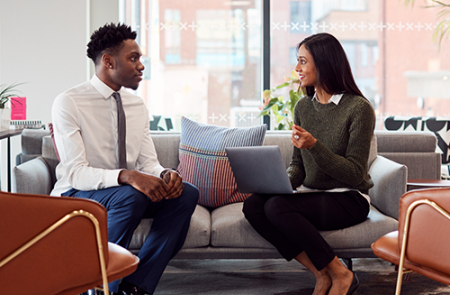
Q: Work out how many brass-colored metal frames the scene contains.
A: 2